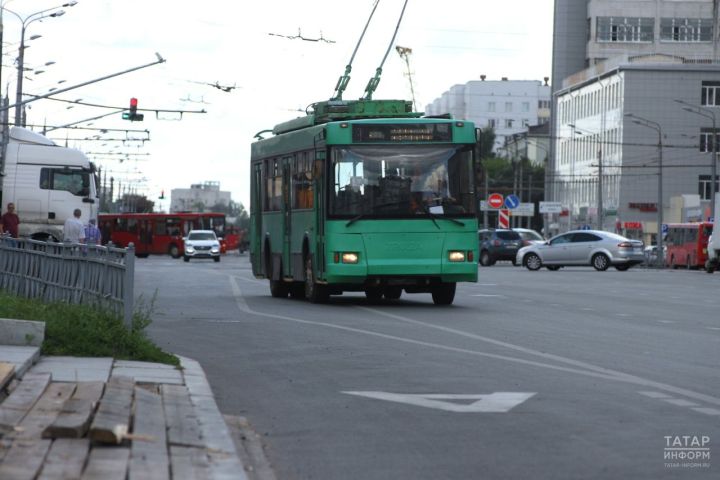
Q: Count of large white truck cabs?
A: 1